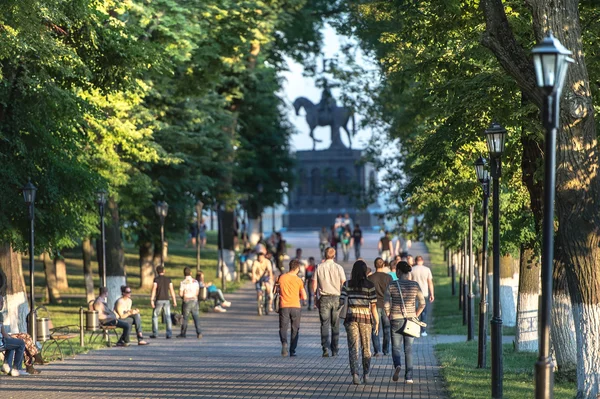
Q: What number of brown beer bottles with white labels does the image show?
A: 0